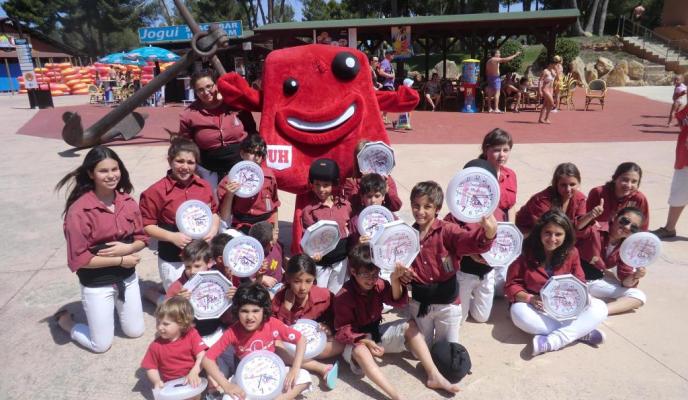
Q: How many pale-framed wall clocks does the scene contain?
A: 15